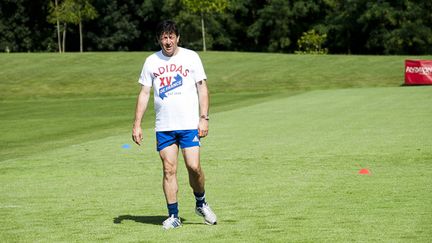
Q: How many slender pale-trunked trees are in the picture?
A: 4